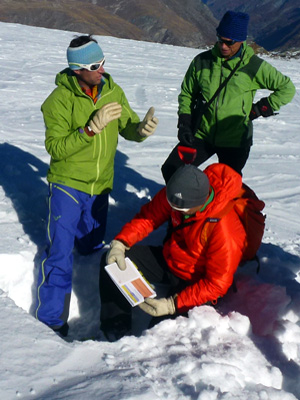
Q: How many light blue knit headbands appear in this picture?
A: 1